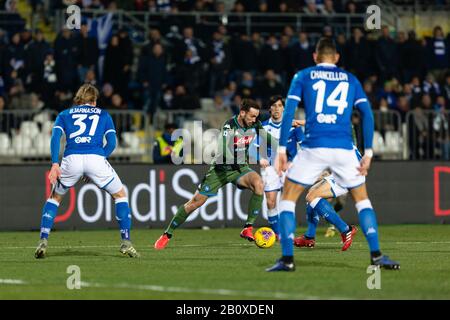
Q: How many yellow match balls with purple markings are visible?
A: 1